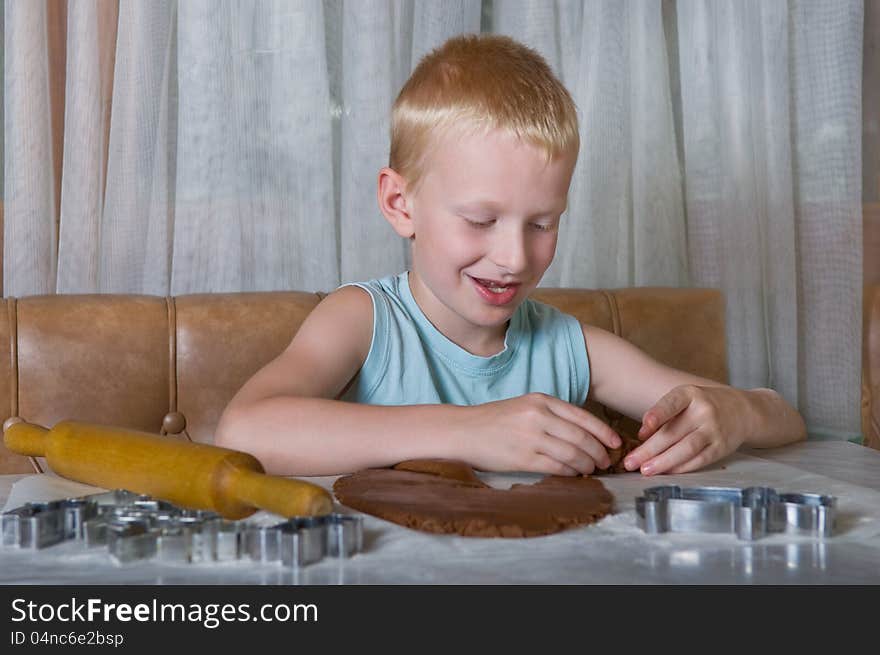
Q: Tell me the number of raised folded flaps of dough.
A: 1